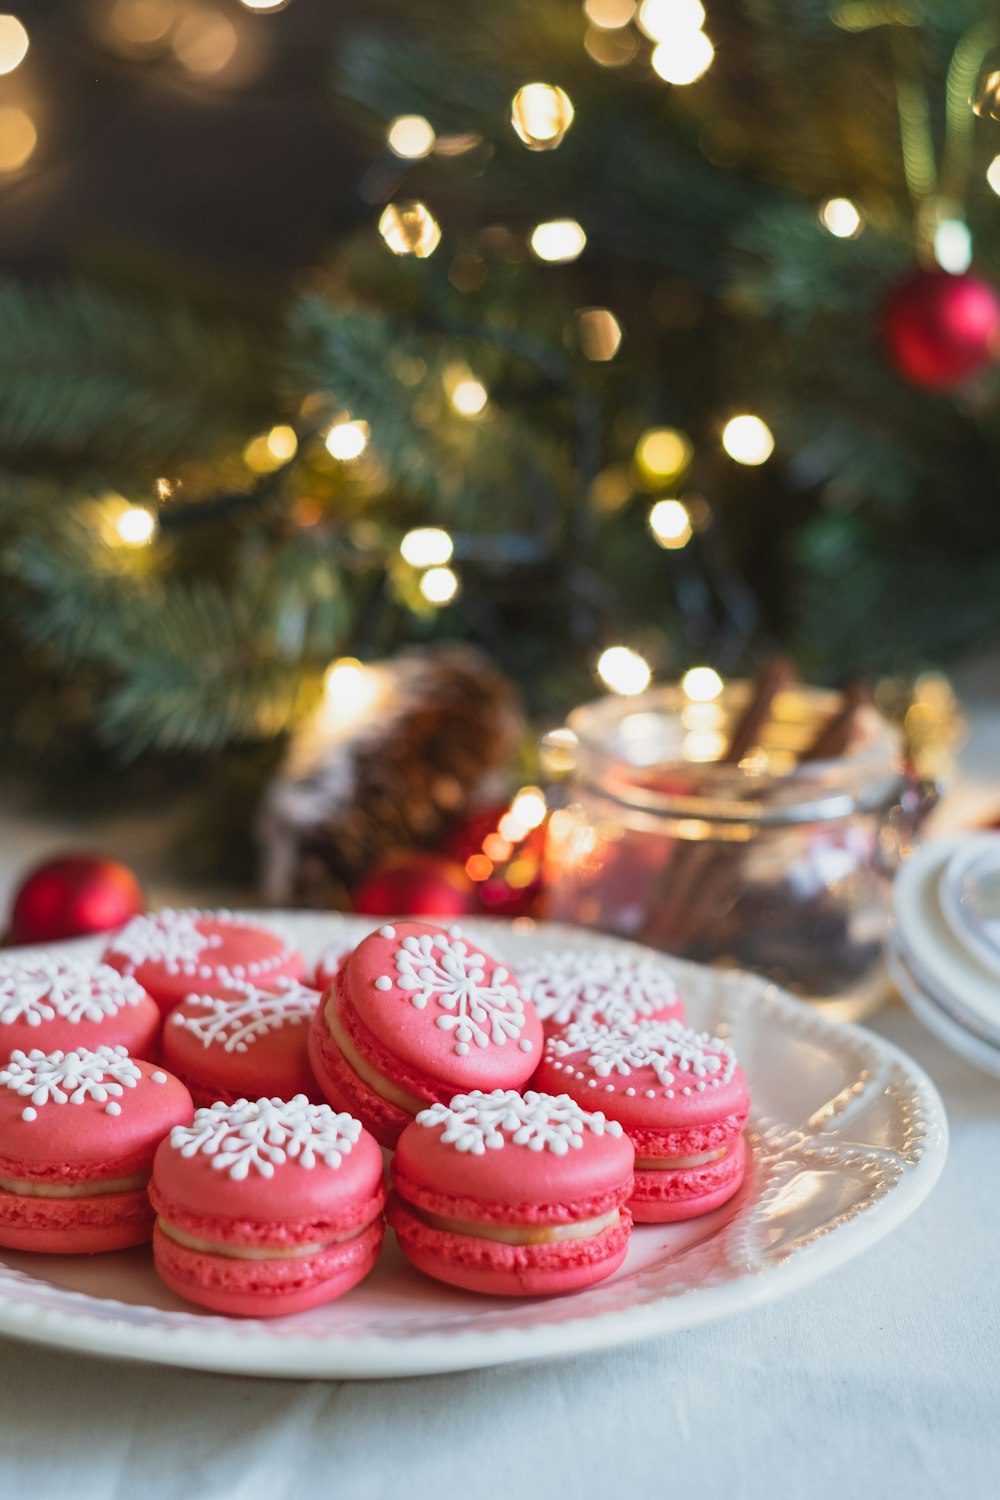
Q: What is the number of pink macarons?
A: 10